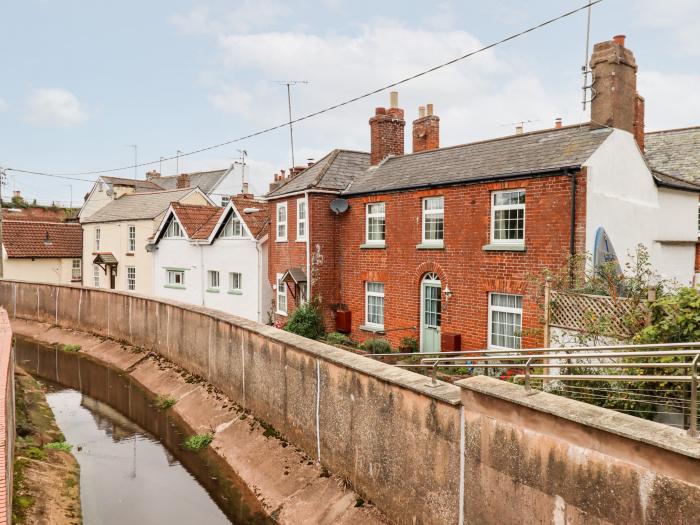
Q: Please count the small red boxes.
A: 2